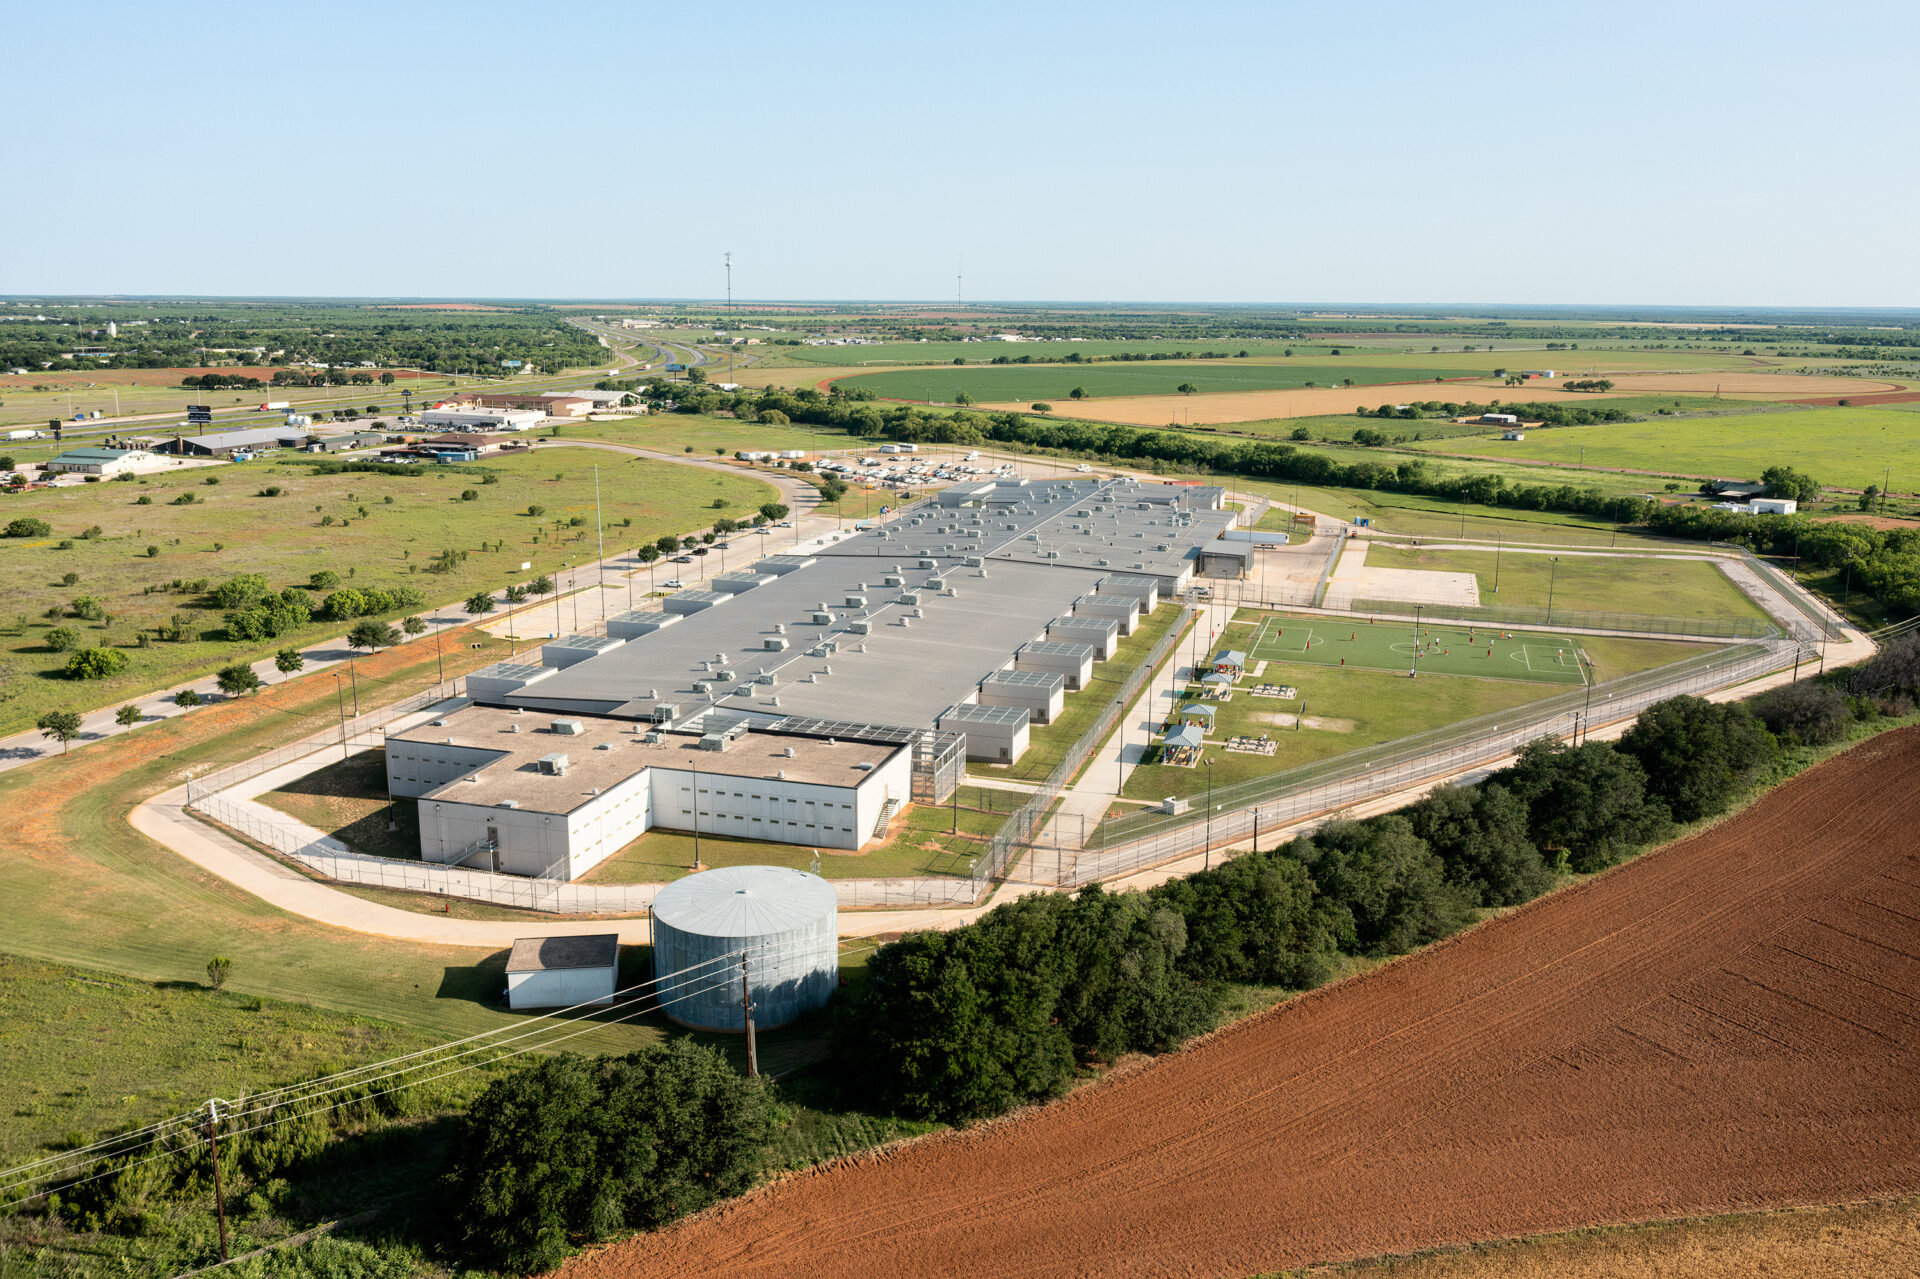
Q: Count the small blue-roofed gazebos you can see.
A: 4